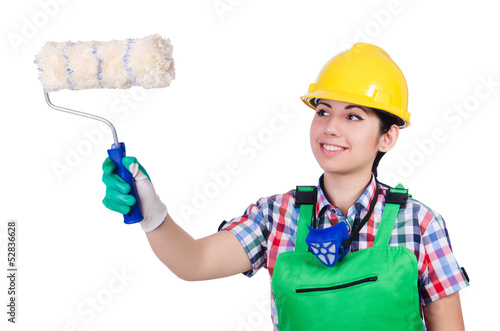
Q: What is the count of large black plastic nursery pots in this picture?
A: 0